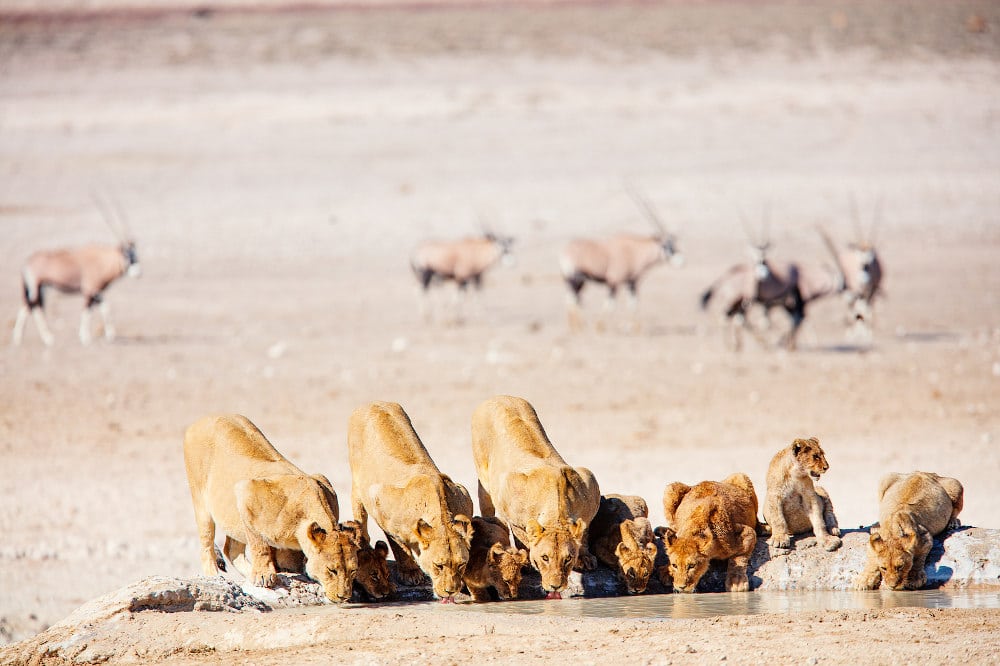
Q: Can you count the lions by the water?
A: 9